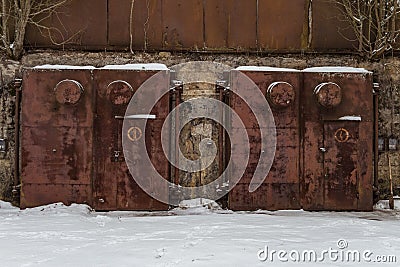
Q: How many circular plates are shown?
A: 4